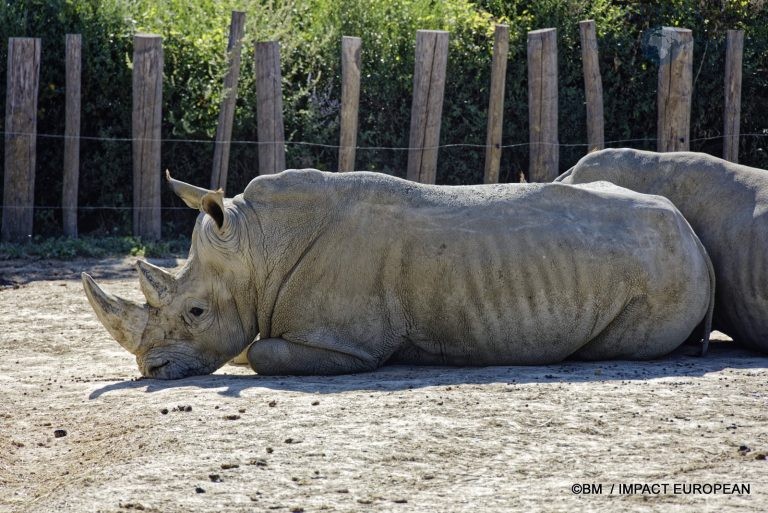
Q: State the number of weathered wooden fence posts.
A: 12